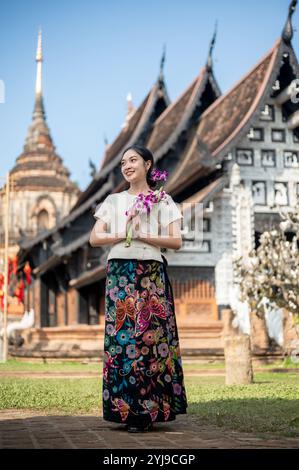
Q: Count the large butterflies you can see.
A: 2